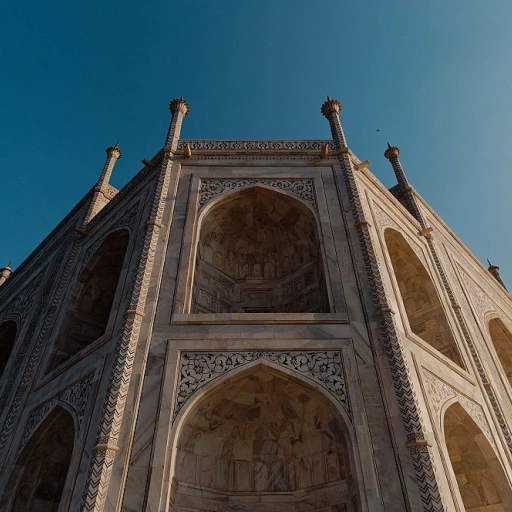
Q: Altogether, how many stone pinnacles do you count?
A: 6